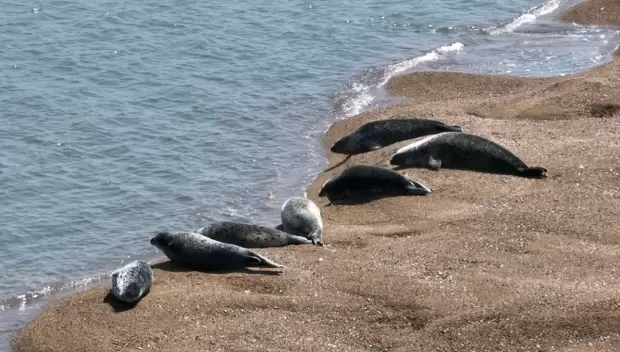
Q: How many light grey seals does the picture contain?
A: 2